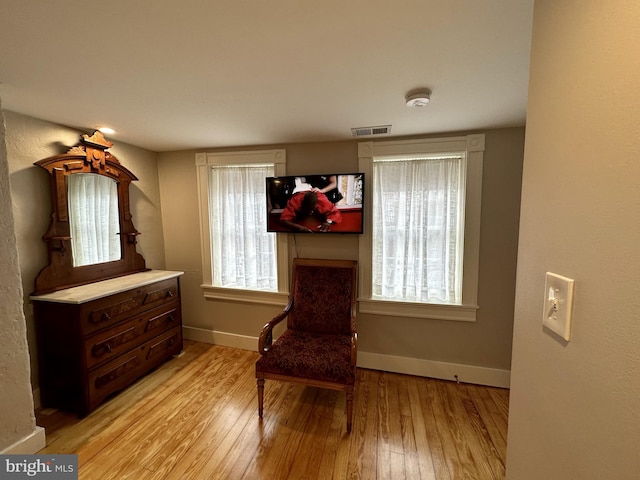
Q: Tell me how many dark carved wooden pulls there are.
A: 6